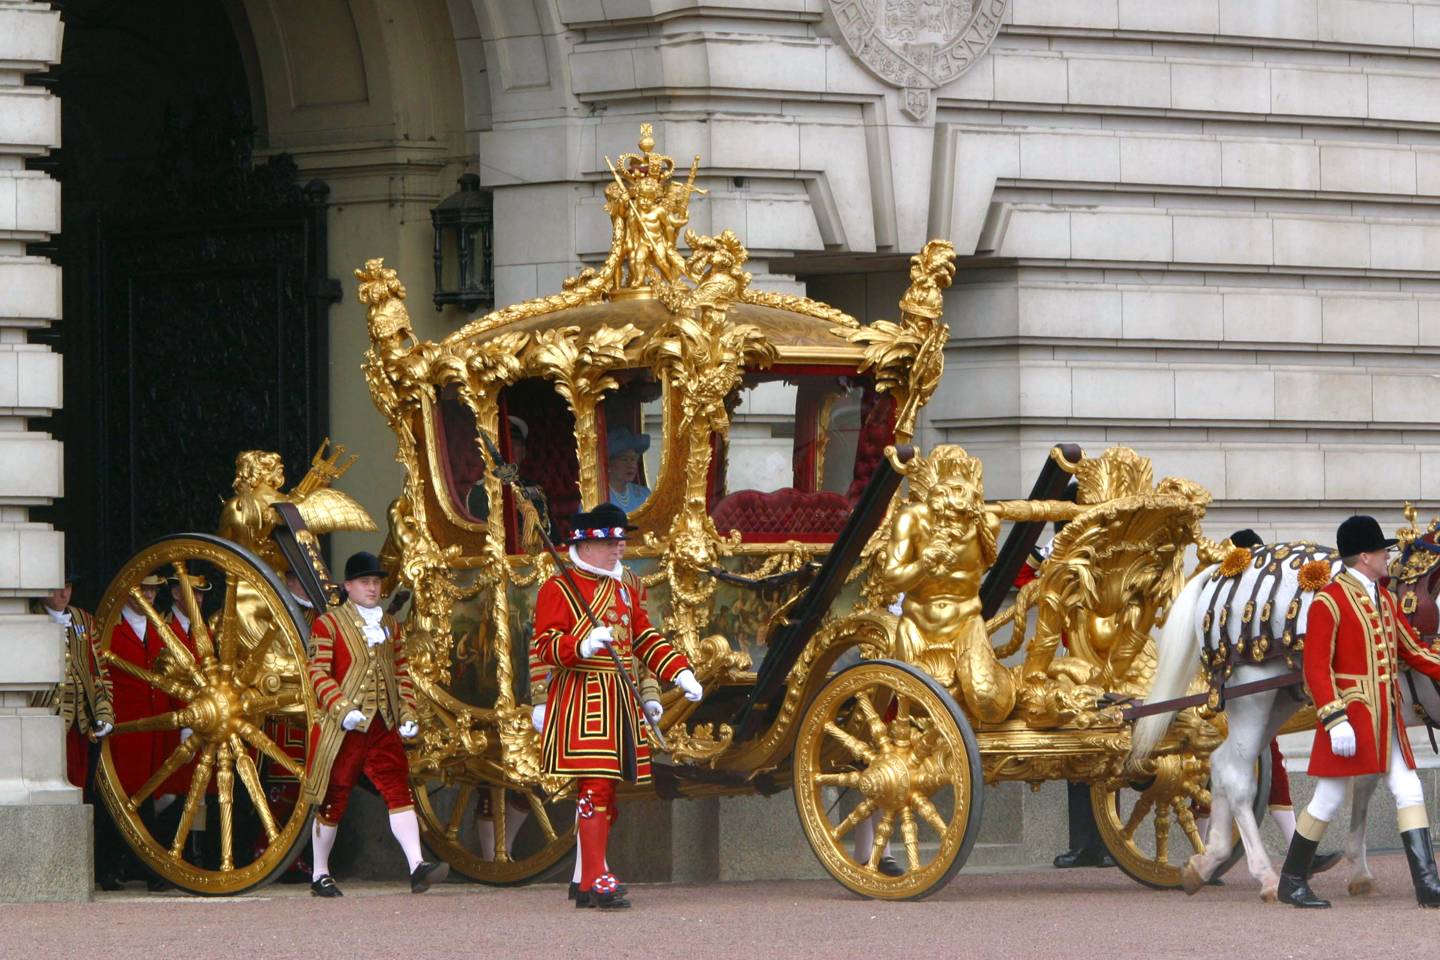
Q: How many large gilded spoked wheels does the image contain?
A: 4